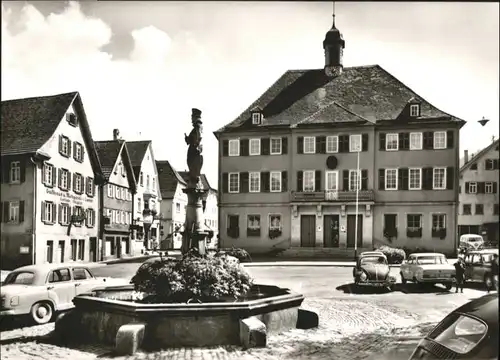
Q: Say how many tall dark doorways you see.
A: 3